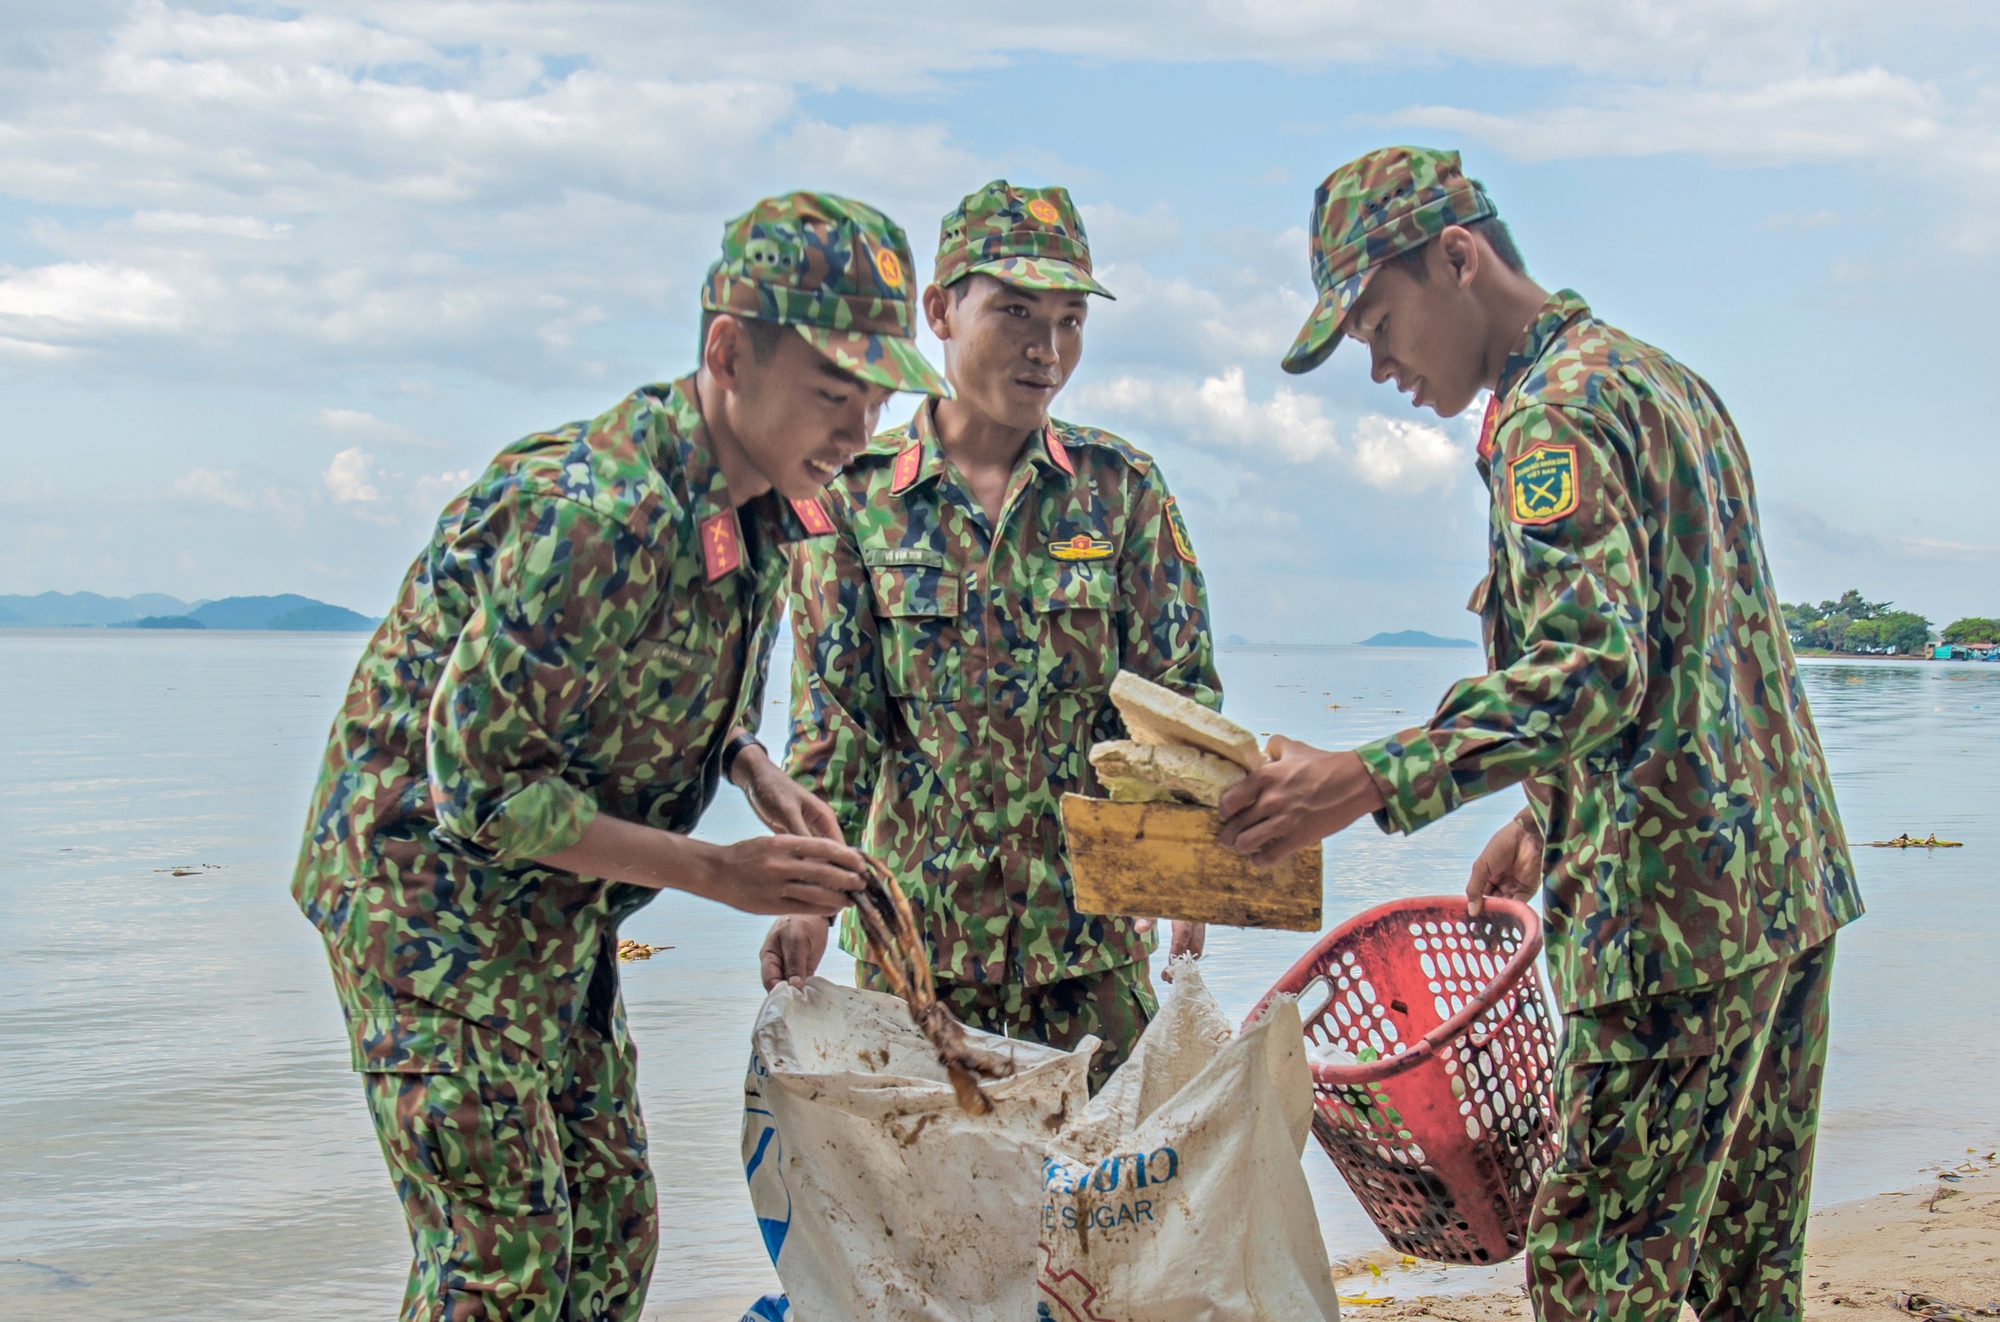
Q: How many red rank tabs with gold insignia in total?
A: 5